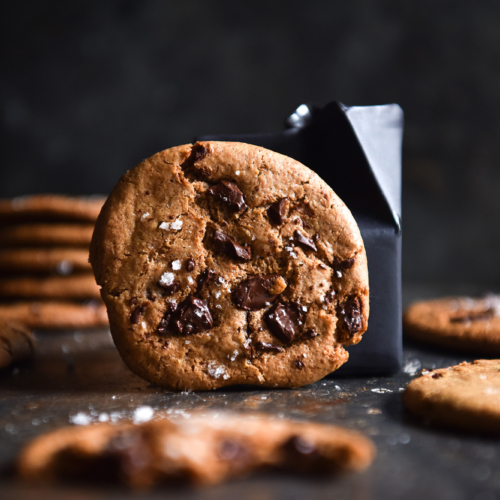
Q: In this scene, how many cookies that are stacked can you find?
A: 5